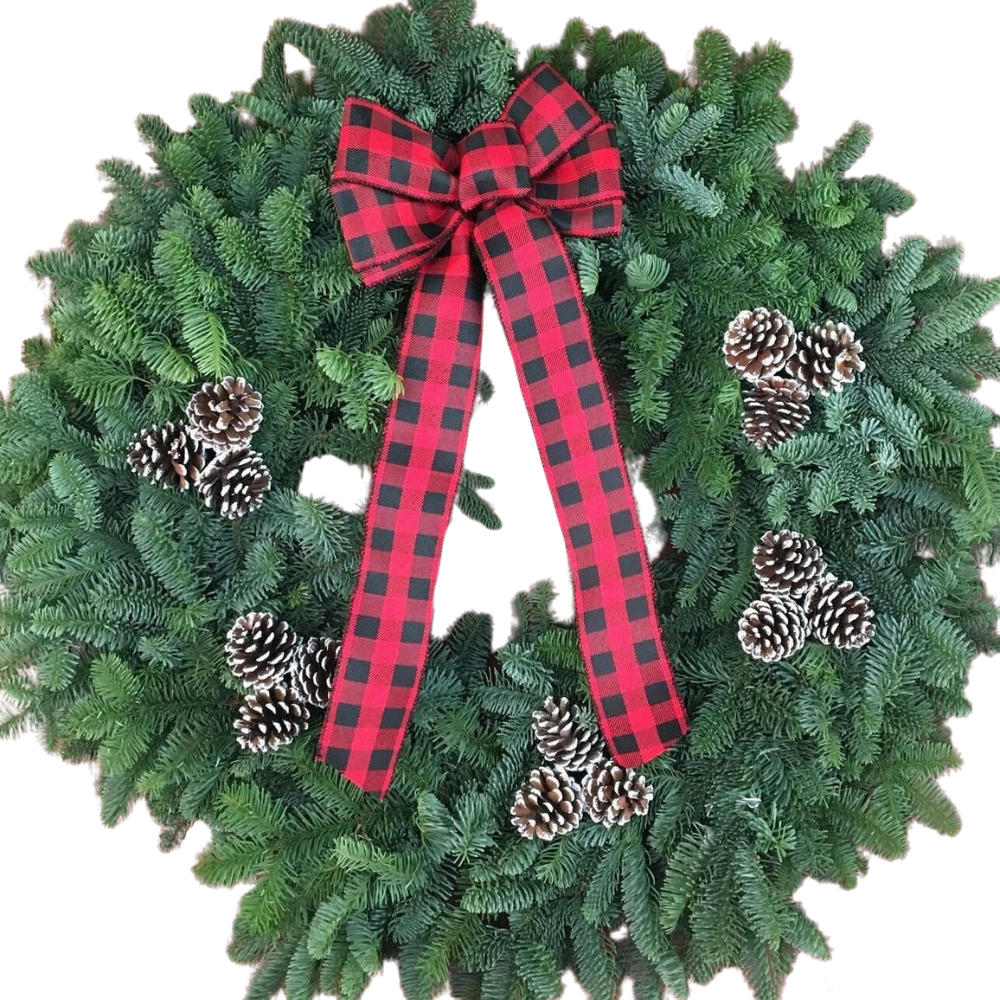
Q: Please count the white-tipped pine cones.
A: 15